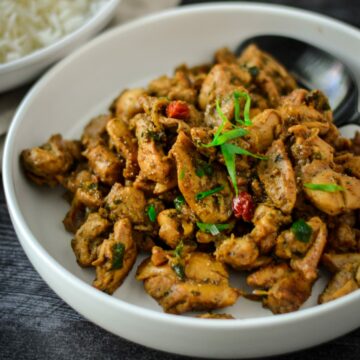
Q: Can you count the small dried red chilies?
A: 2